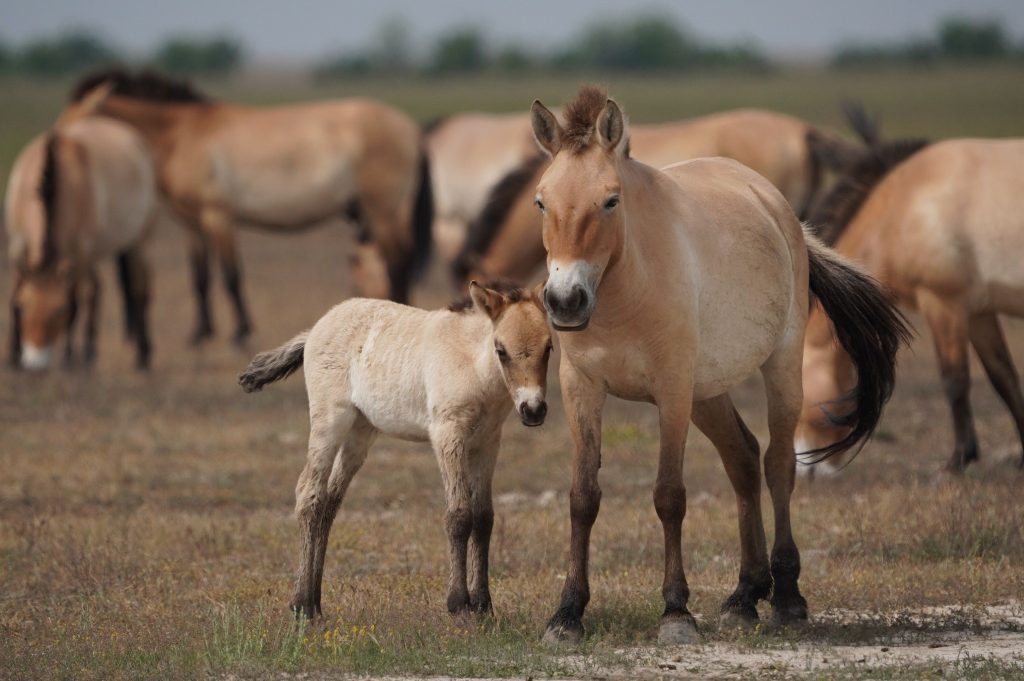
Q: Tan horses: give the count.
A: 7